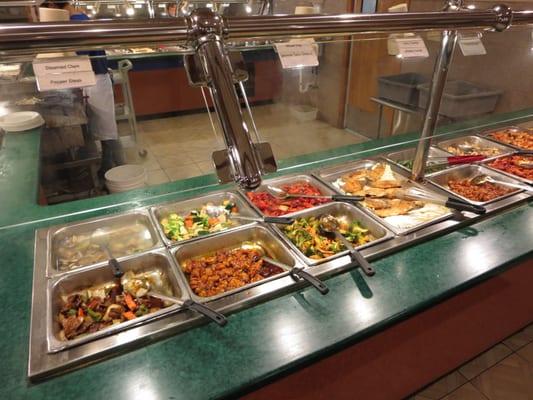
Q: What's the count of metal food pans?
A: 12